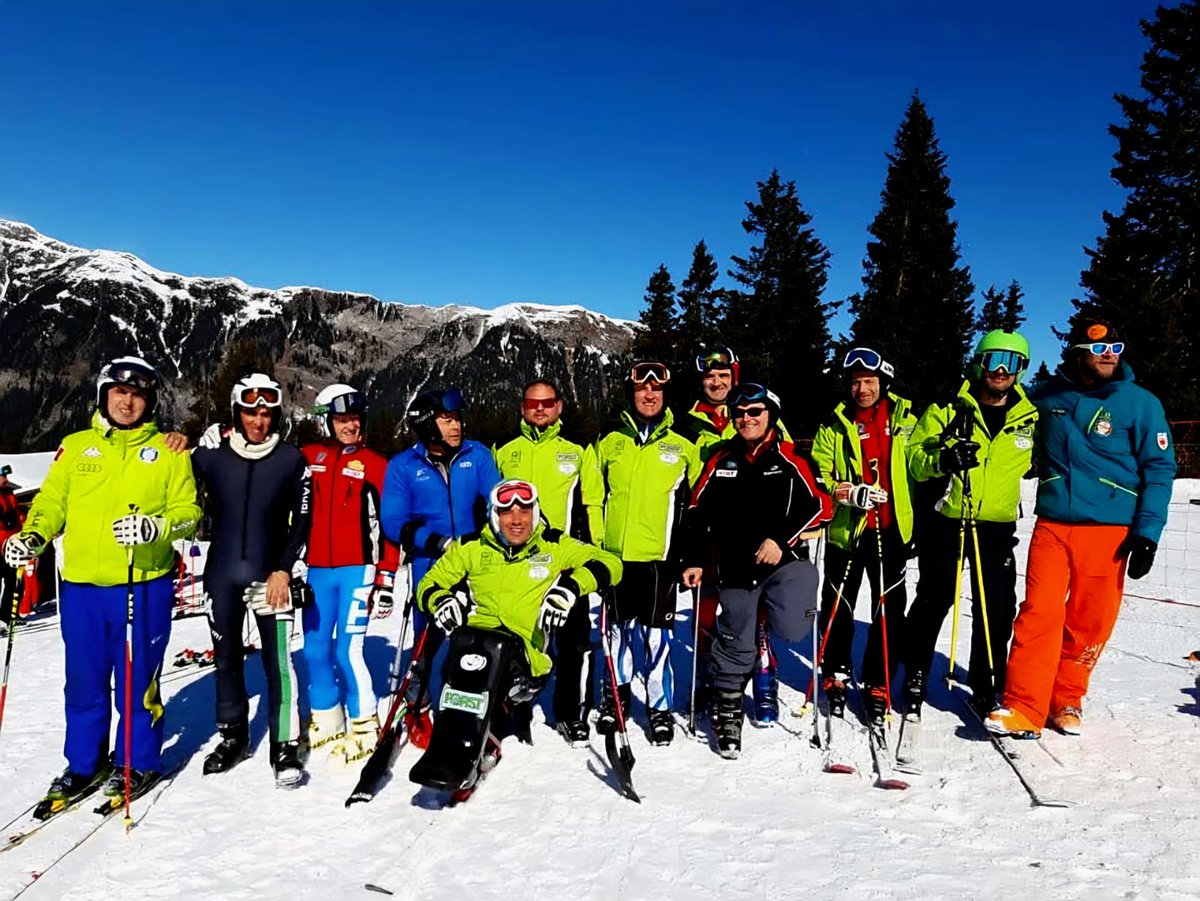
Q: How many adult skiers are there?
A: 12